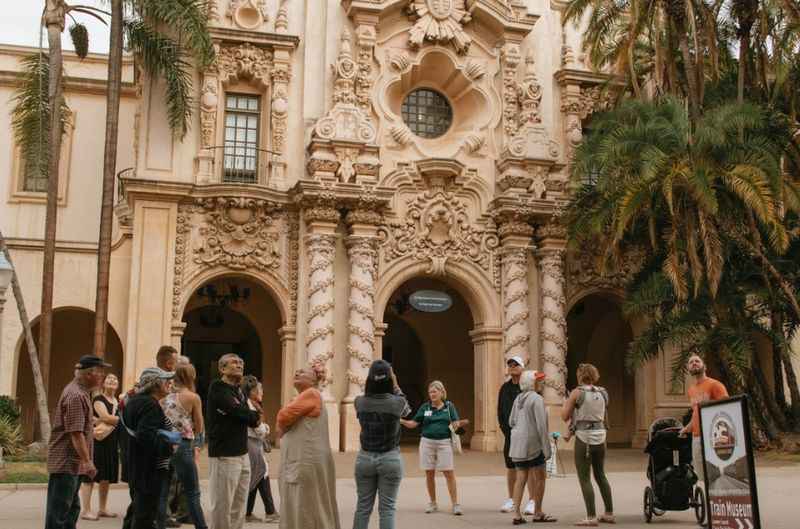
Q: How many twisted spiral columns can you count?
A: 4